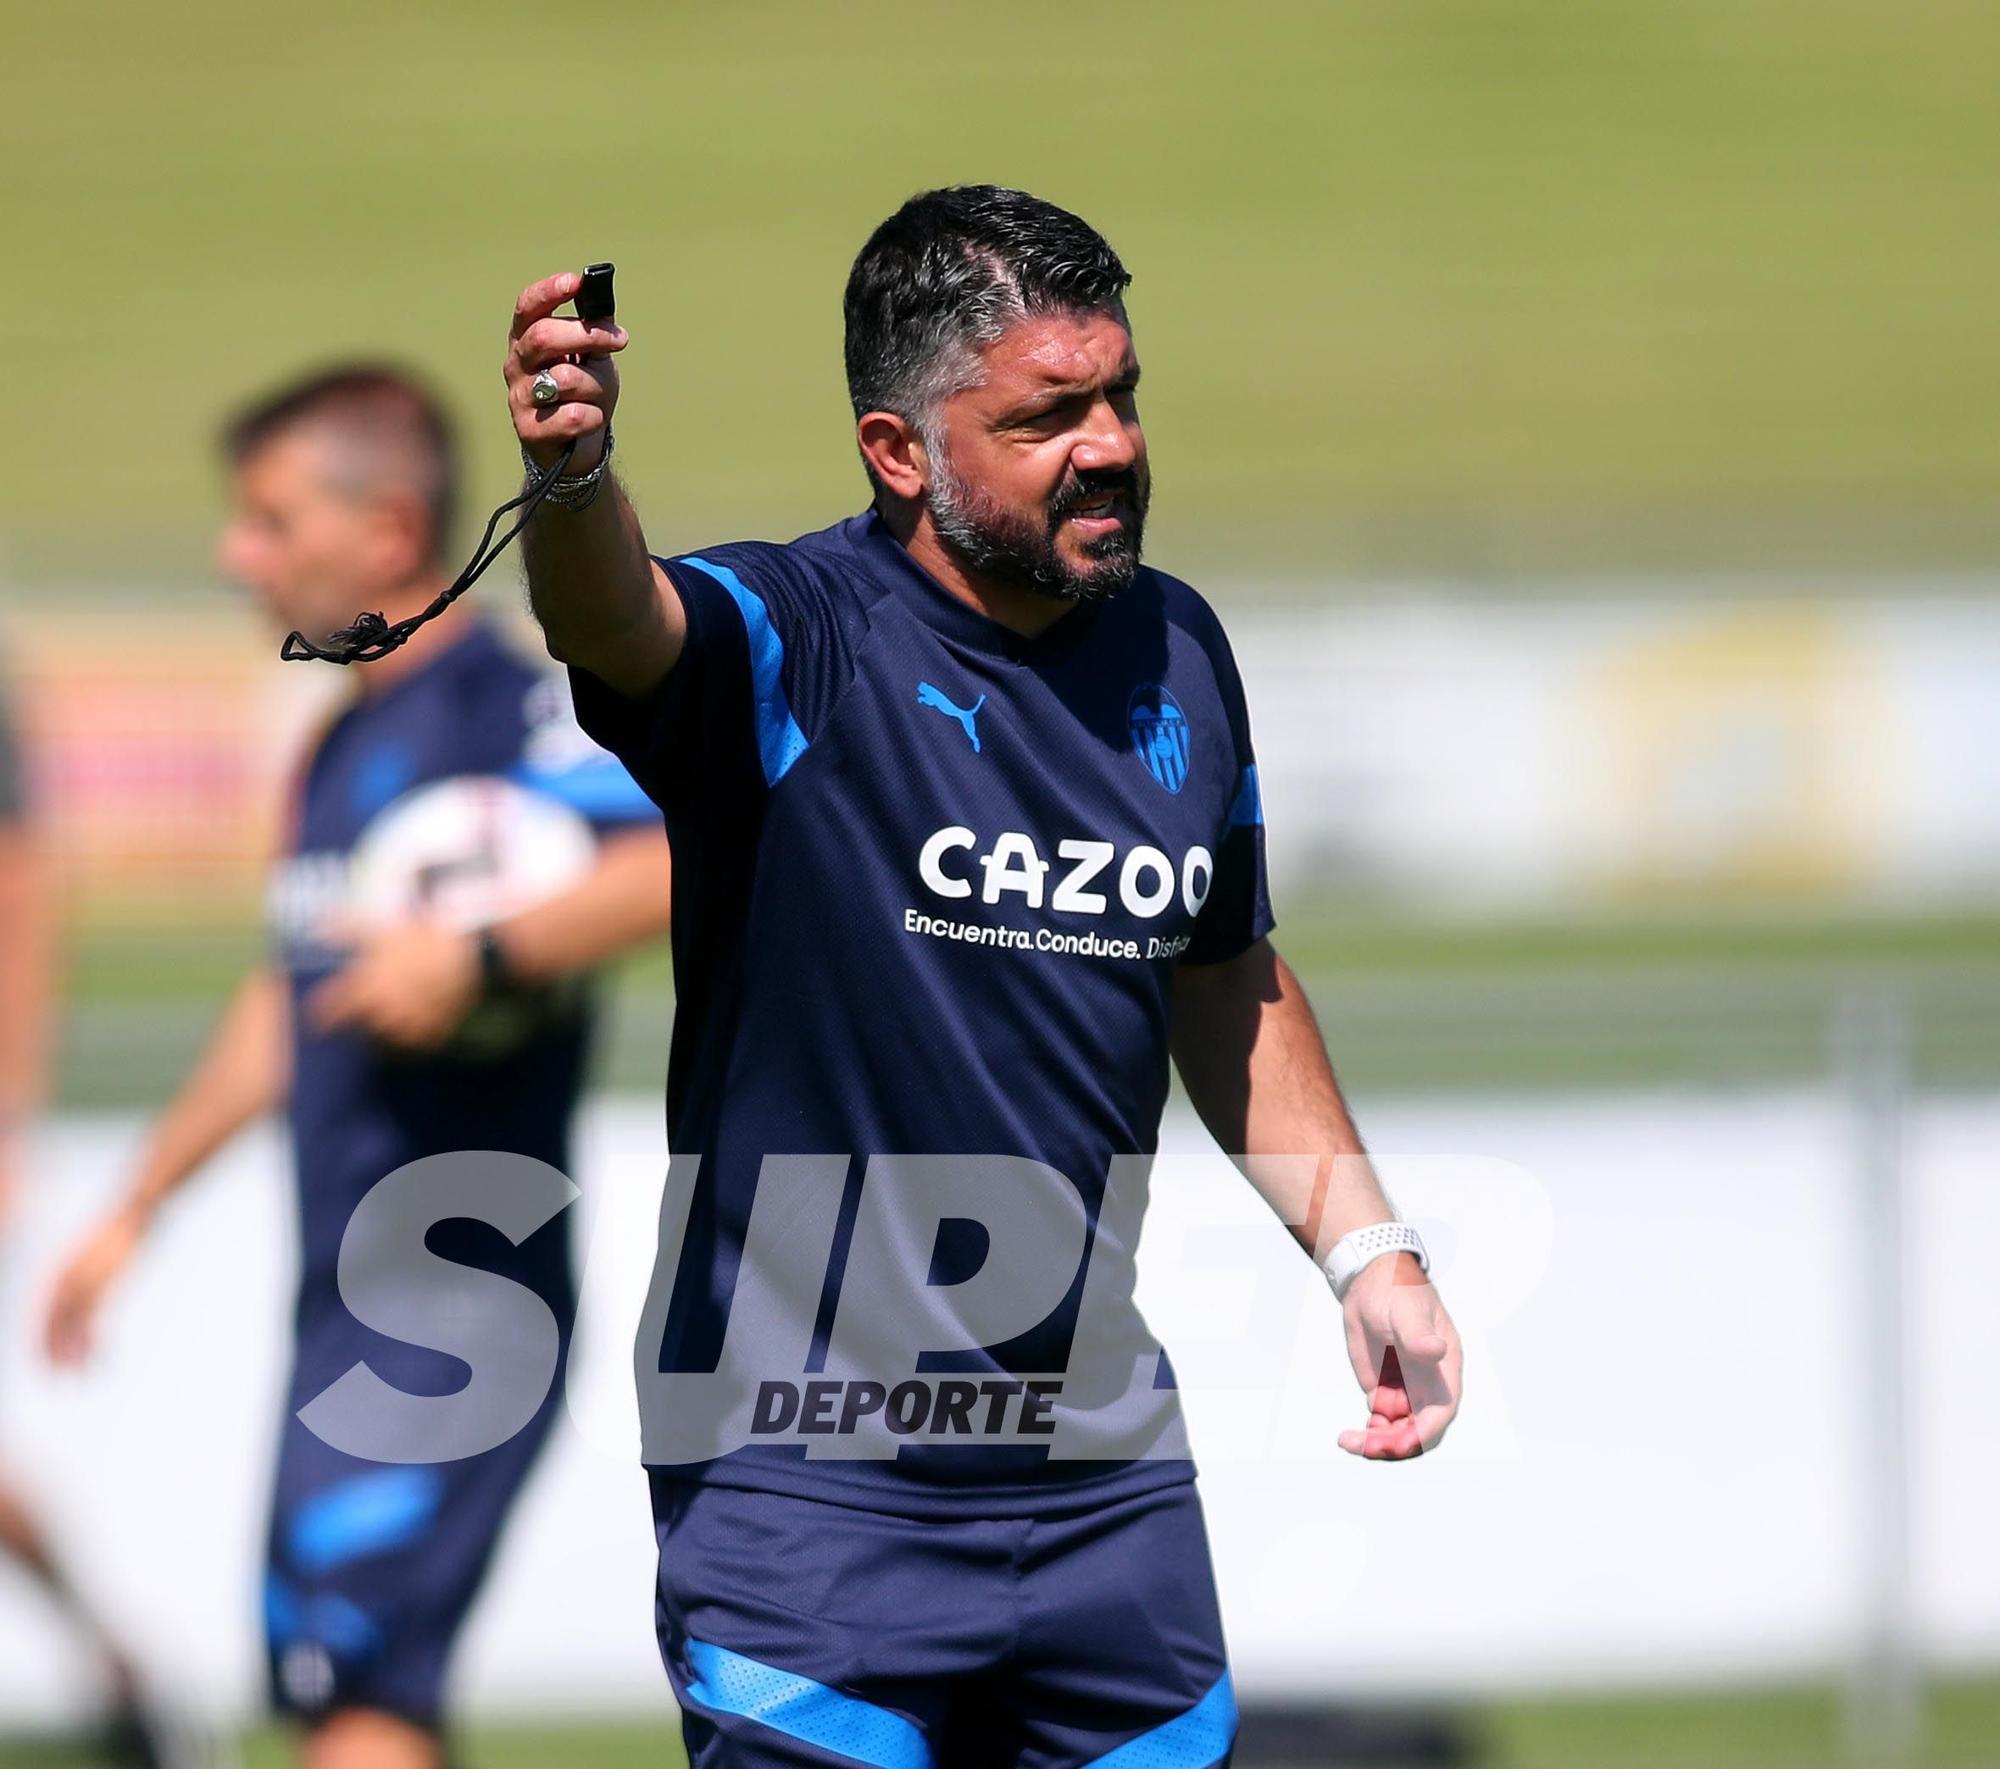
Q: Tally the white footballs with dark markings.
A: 1